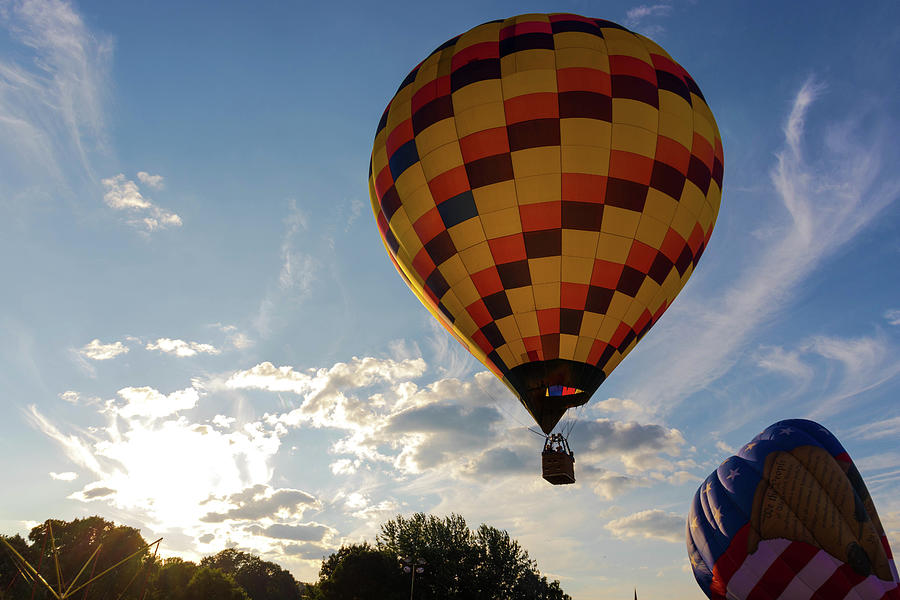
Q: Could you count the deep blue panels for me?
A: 2